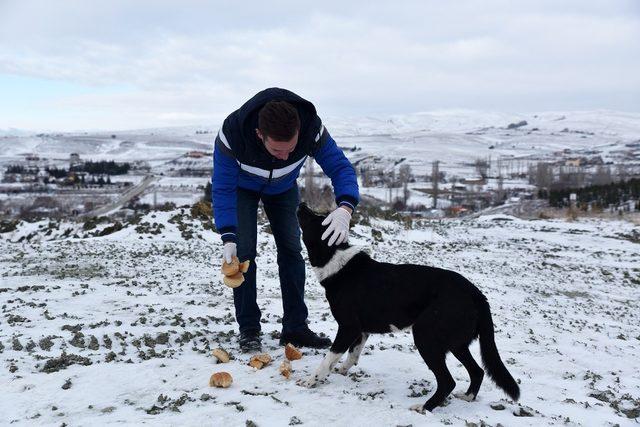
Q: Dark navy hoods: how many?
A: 1